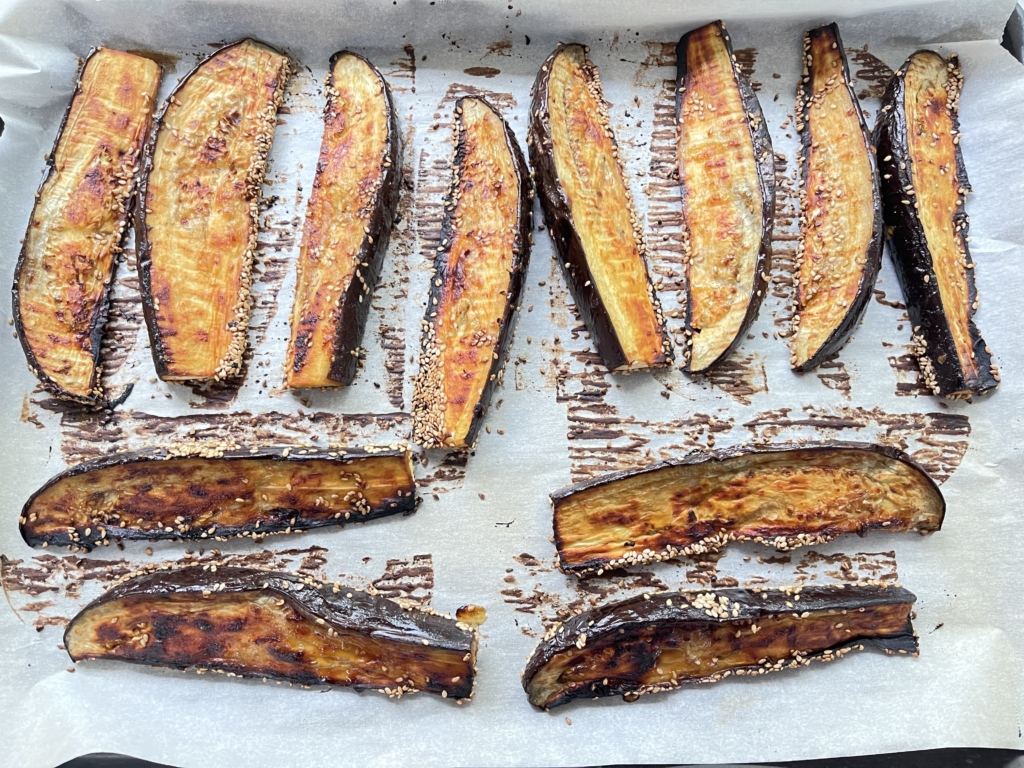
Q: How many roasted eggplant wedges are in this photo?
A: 12